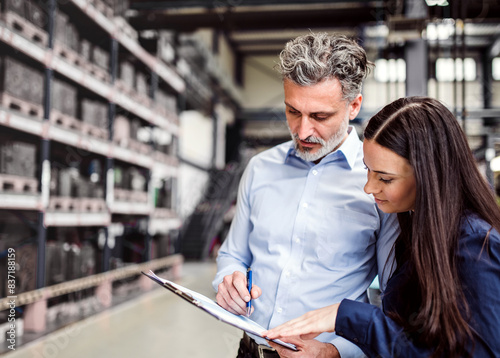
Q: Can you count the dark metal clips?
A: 1